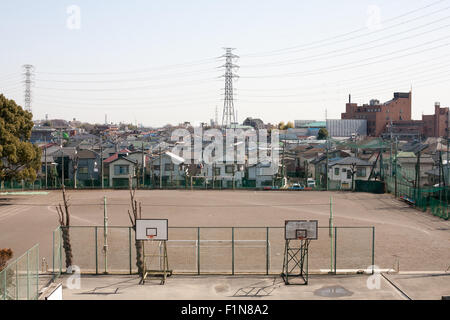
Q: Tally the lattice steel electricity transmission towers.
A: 2